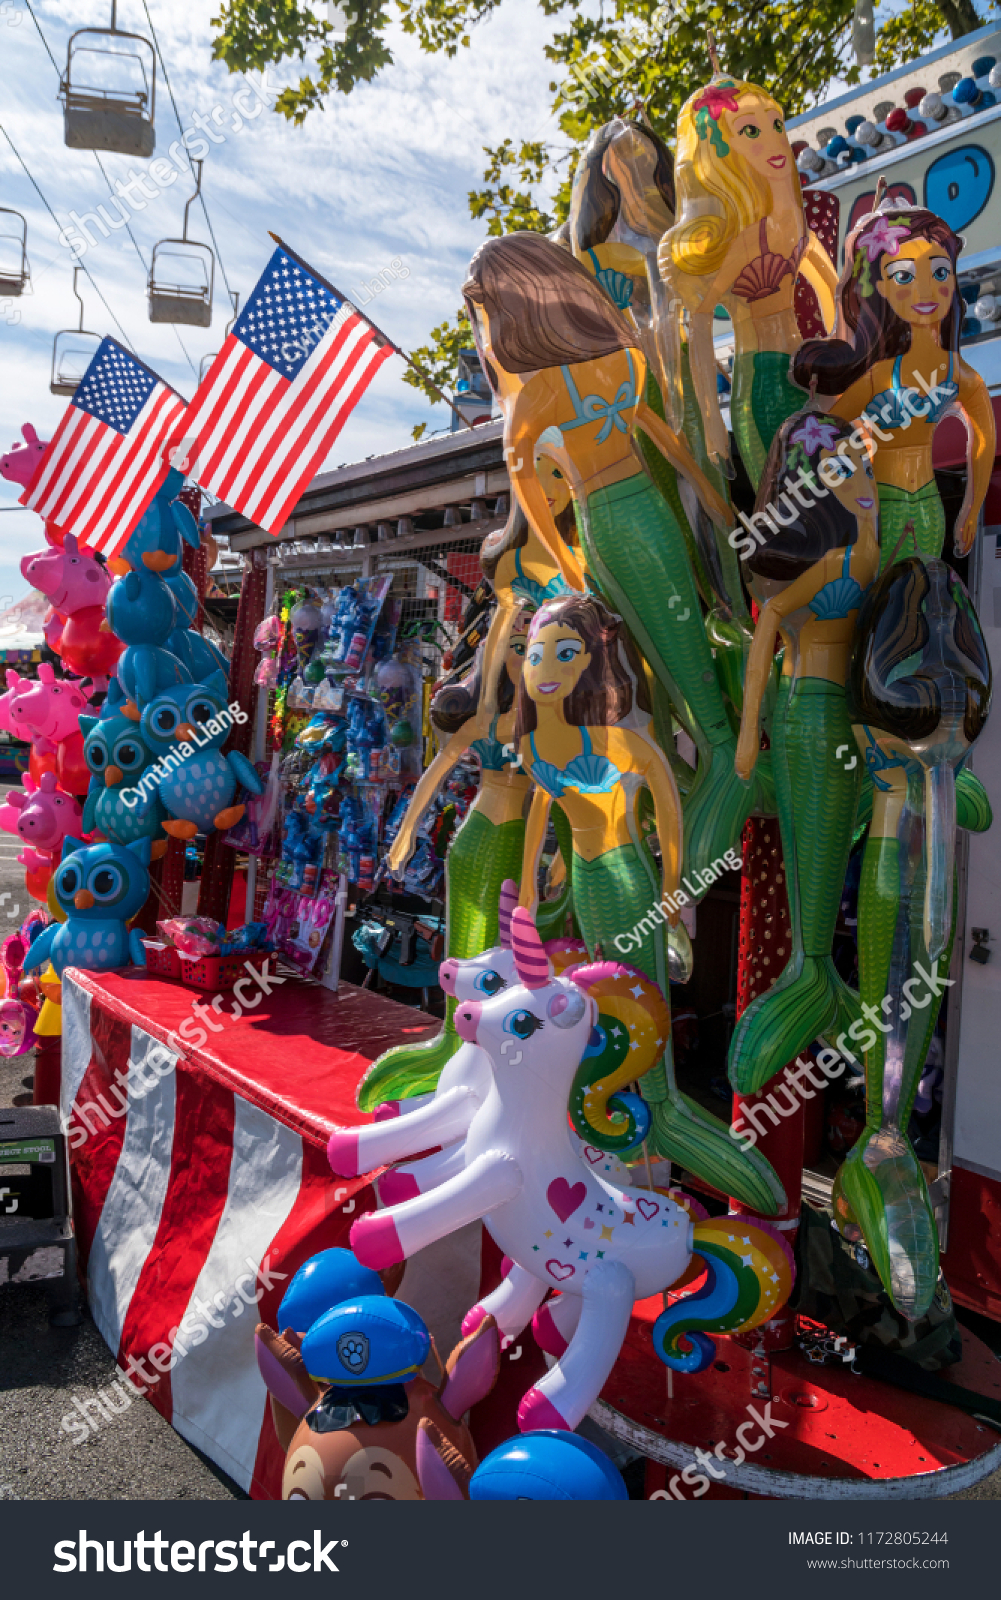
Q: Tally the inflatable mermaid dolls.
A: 9